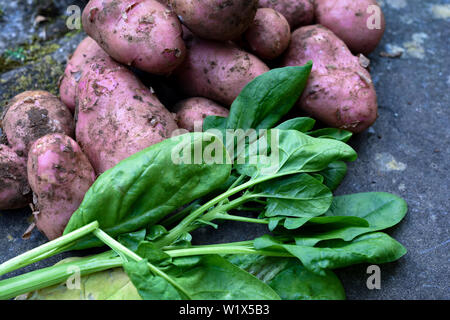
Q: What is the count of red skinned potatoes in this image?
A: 13